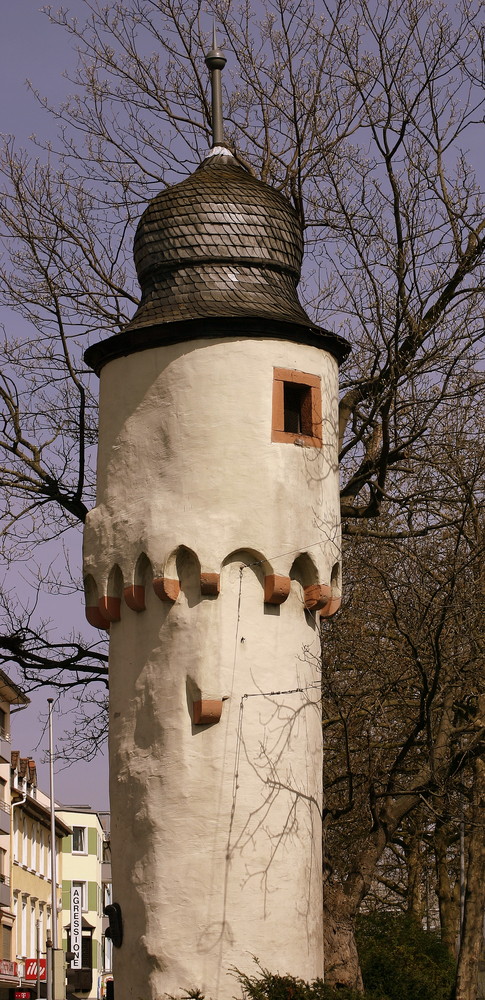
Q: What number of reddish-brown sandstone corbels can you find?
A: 9